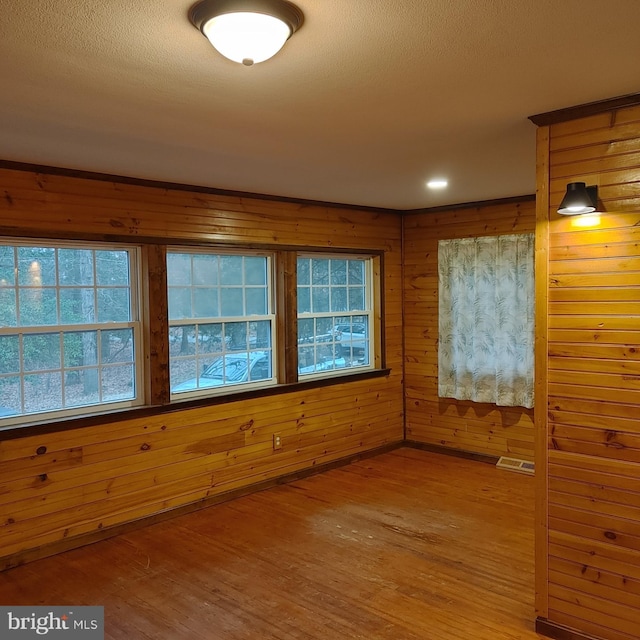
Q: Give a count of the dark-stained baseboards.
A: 3